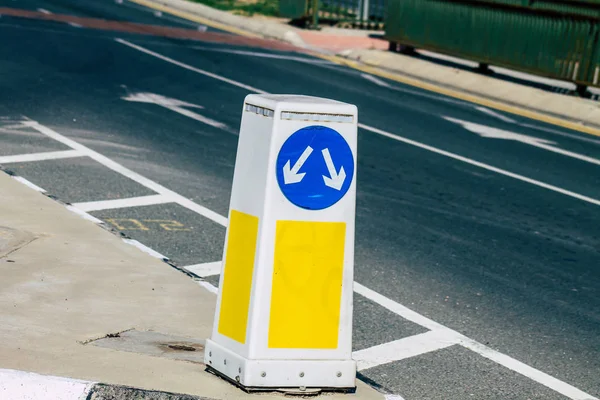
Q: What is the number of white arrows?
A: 4